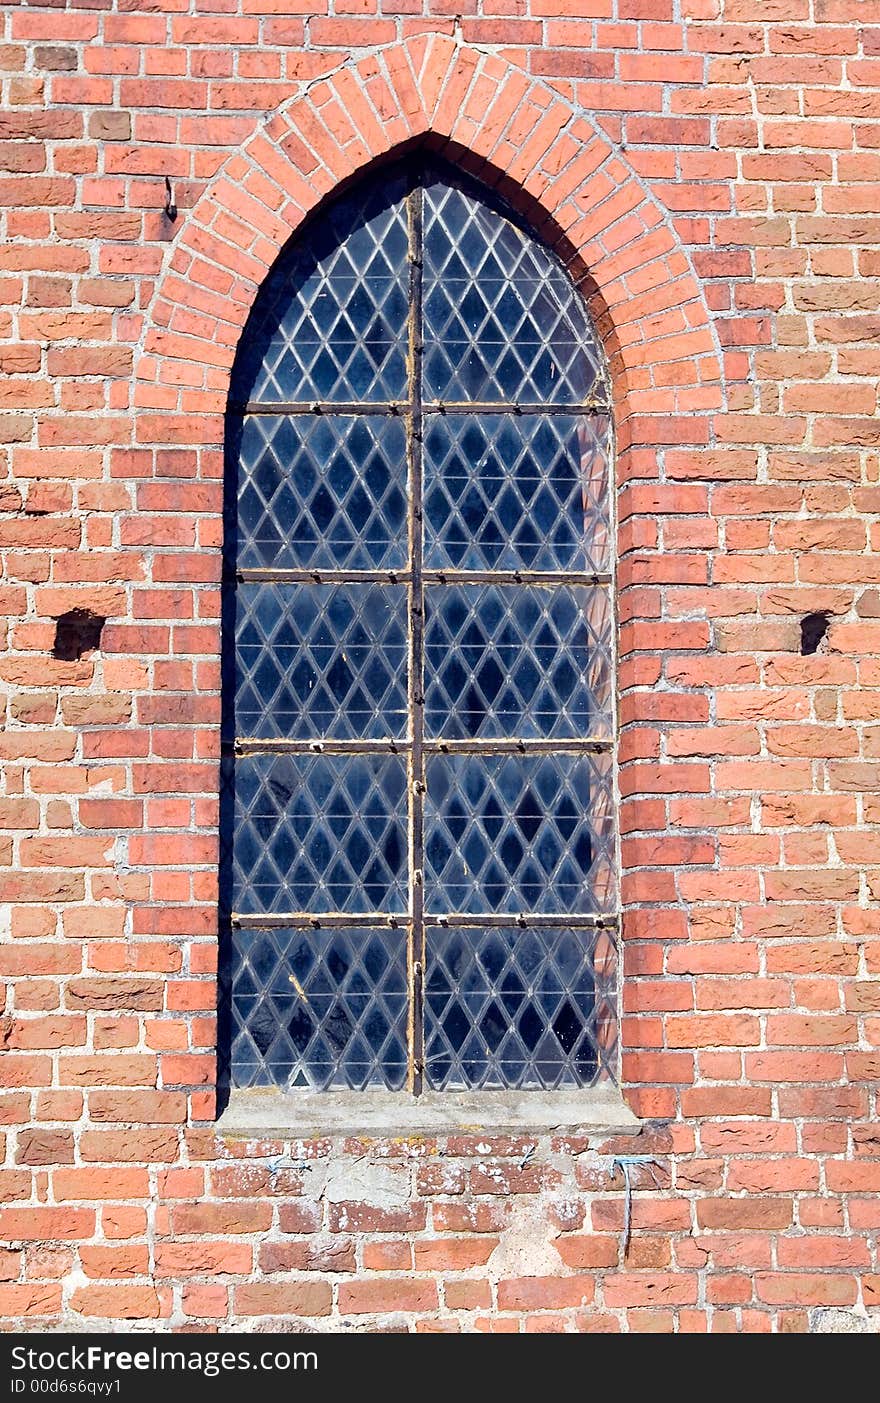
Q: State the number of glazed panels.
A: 10